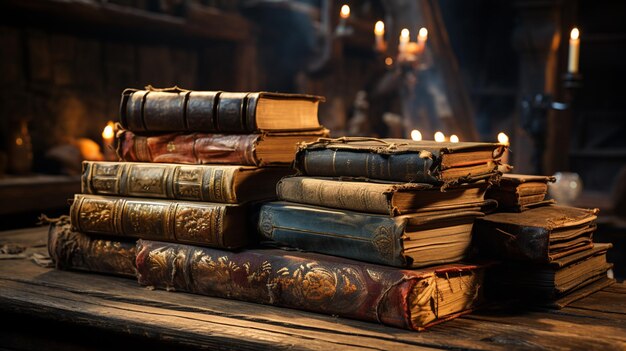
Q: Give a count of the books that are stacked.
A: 12